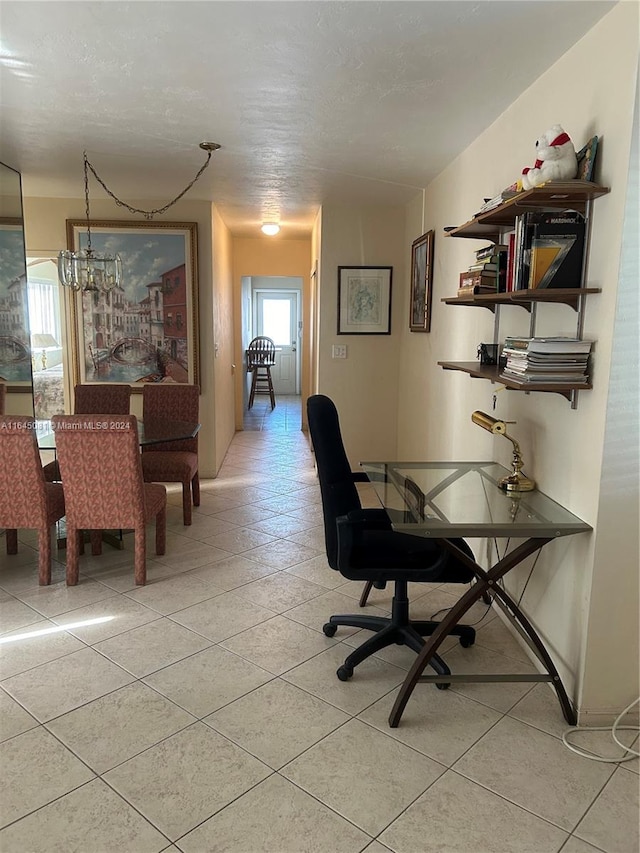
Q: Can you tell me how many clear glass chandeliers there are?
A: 1